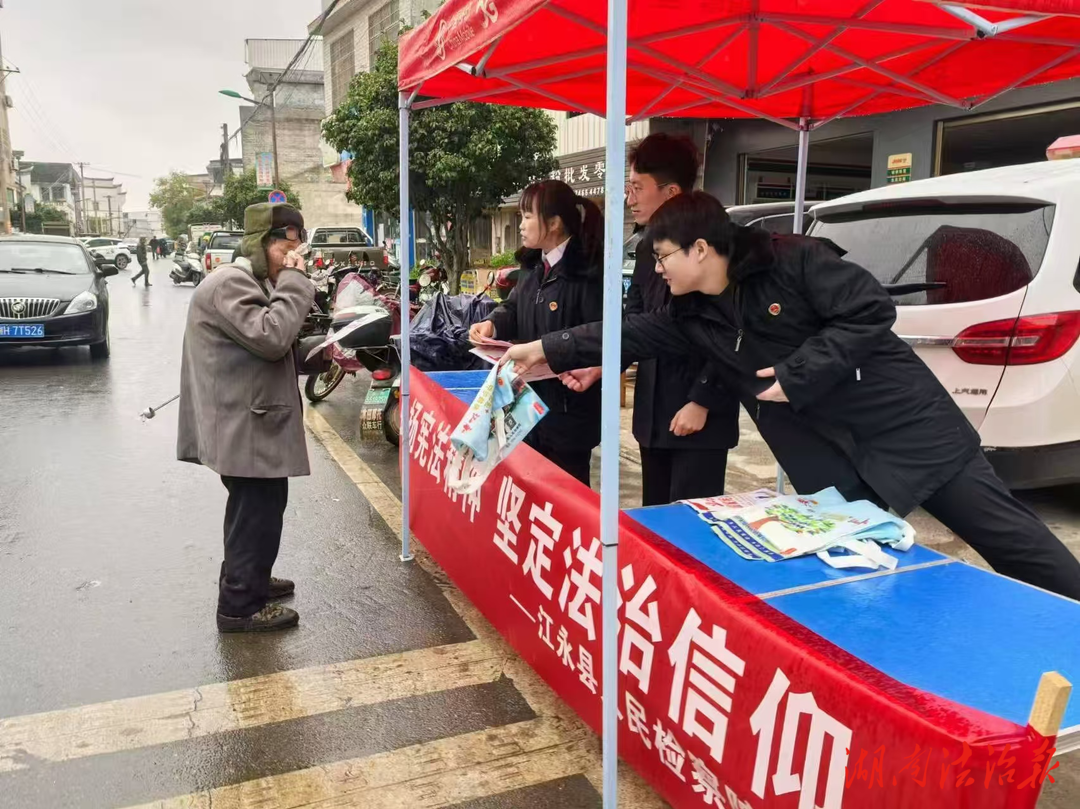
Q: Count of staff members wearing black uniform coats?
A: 3